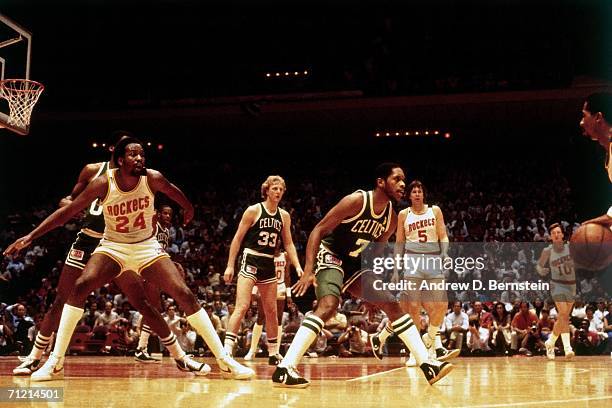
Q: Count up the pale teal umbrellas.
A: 0